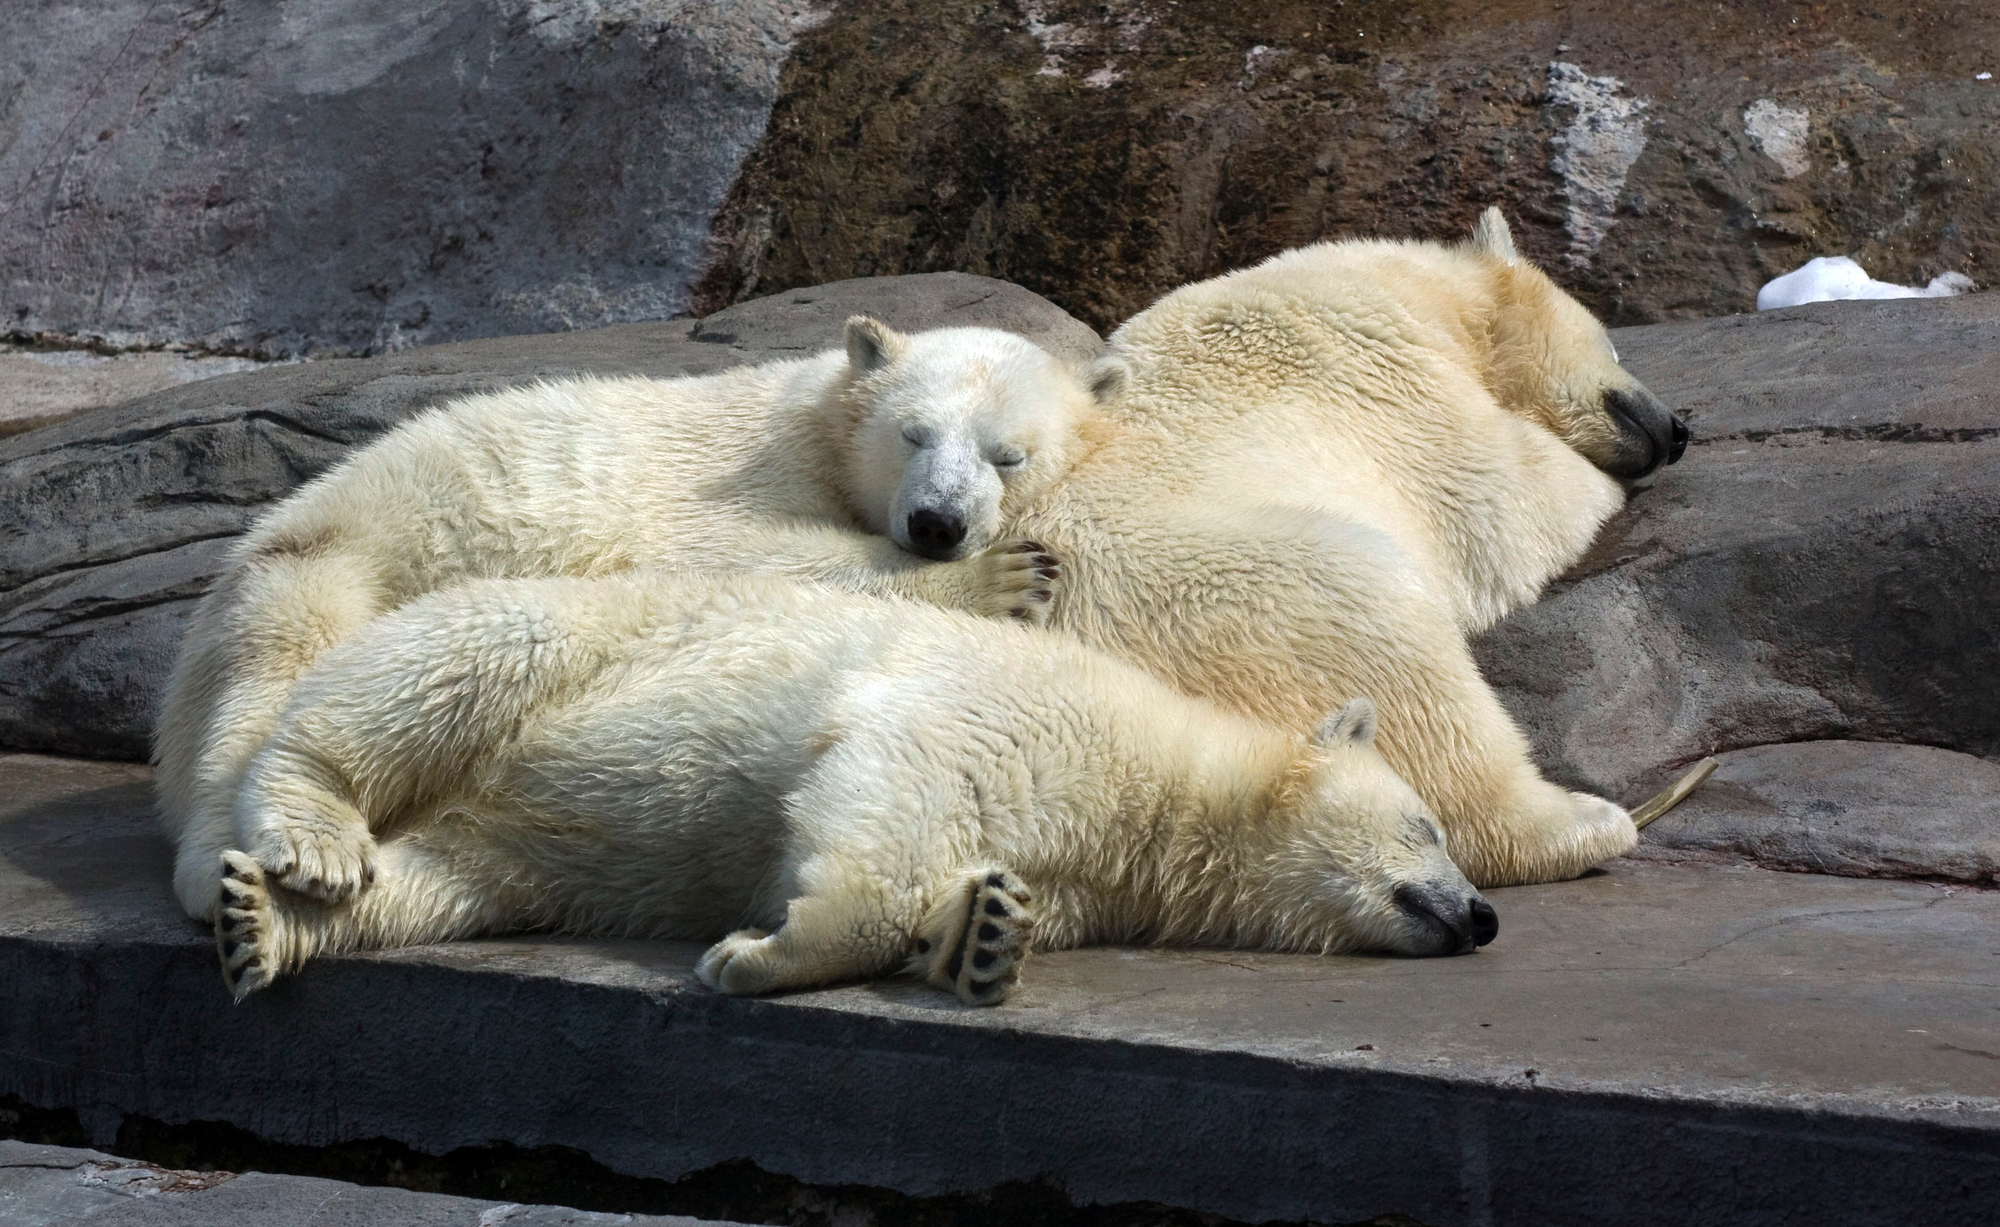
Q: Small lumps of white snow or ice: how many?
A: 1